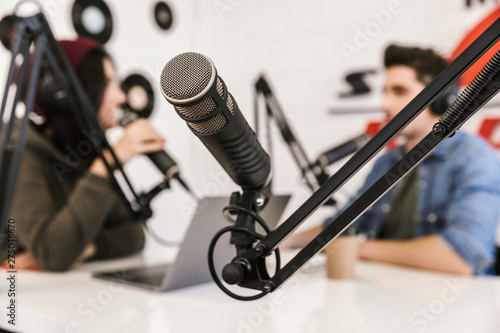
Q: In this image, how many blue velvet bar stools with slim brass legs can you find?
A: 0